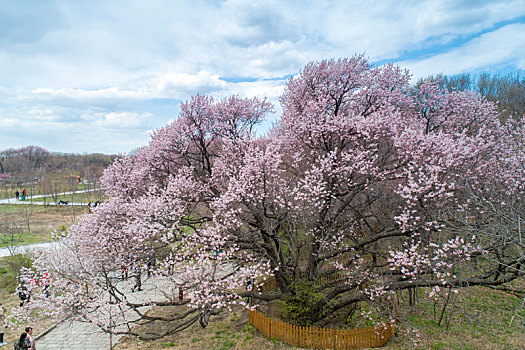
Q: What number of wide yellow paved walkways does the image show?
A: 0